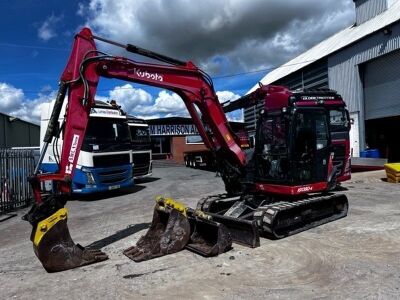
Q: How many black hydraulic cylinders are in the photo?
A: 2